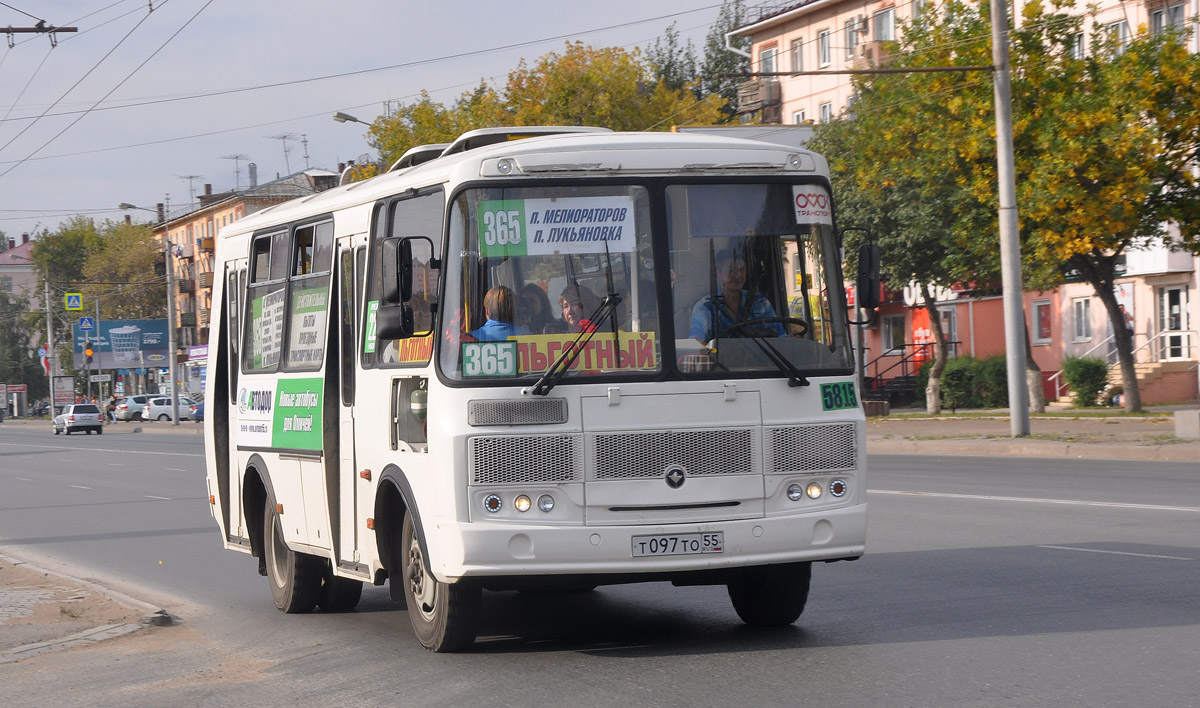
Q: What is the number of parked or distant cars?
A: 5